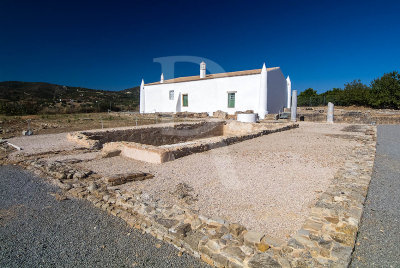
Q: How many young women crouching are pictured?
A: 0